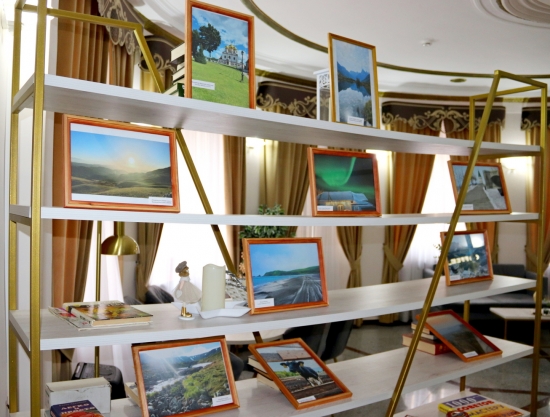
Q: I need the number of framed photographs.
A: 10